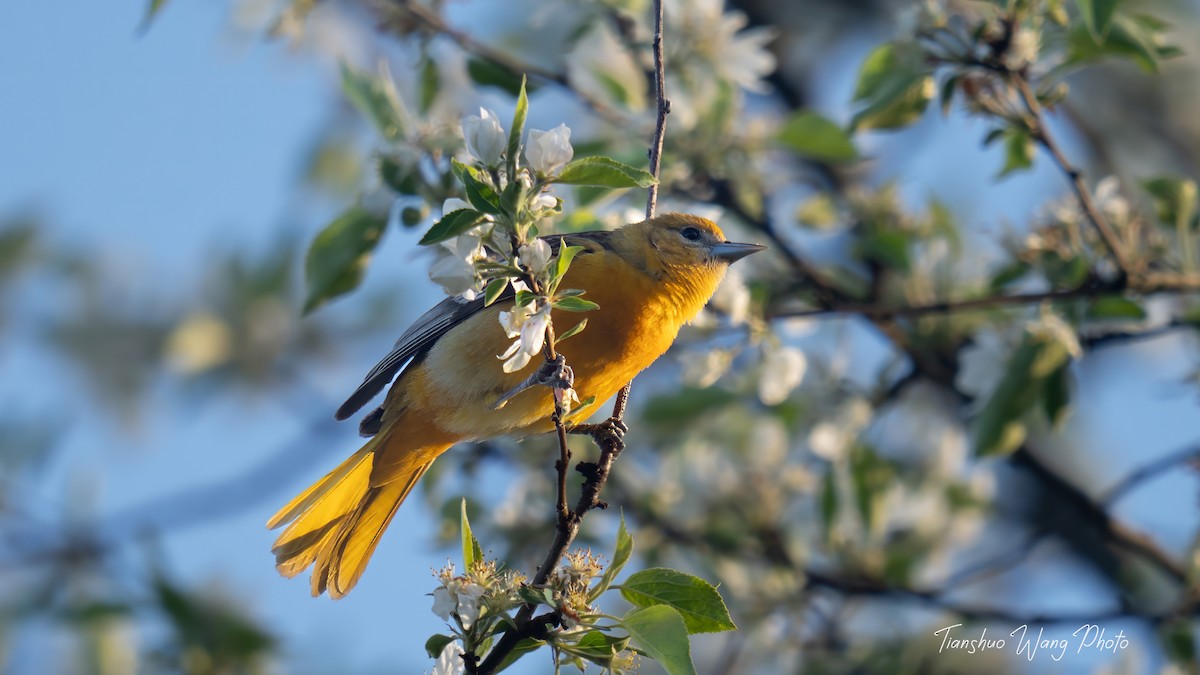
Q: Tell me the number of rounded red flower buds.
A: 0